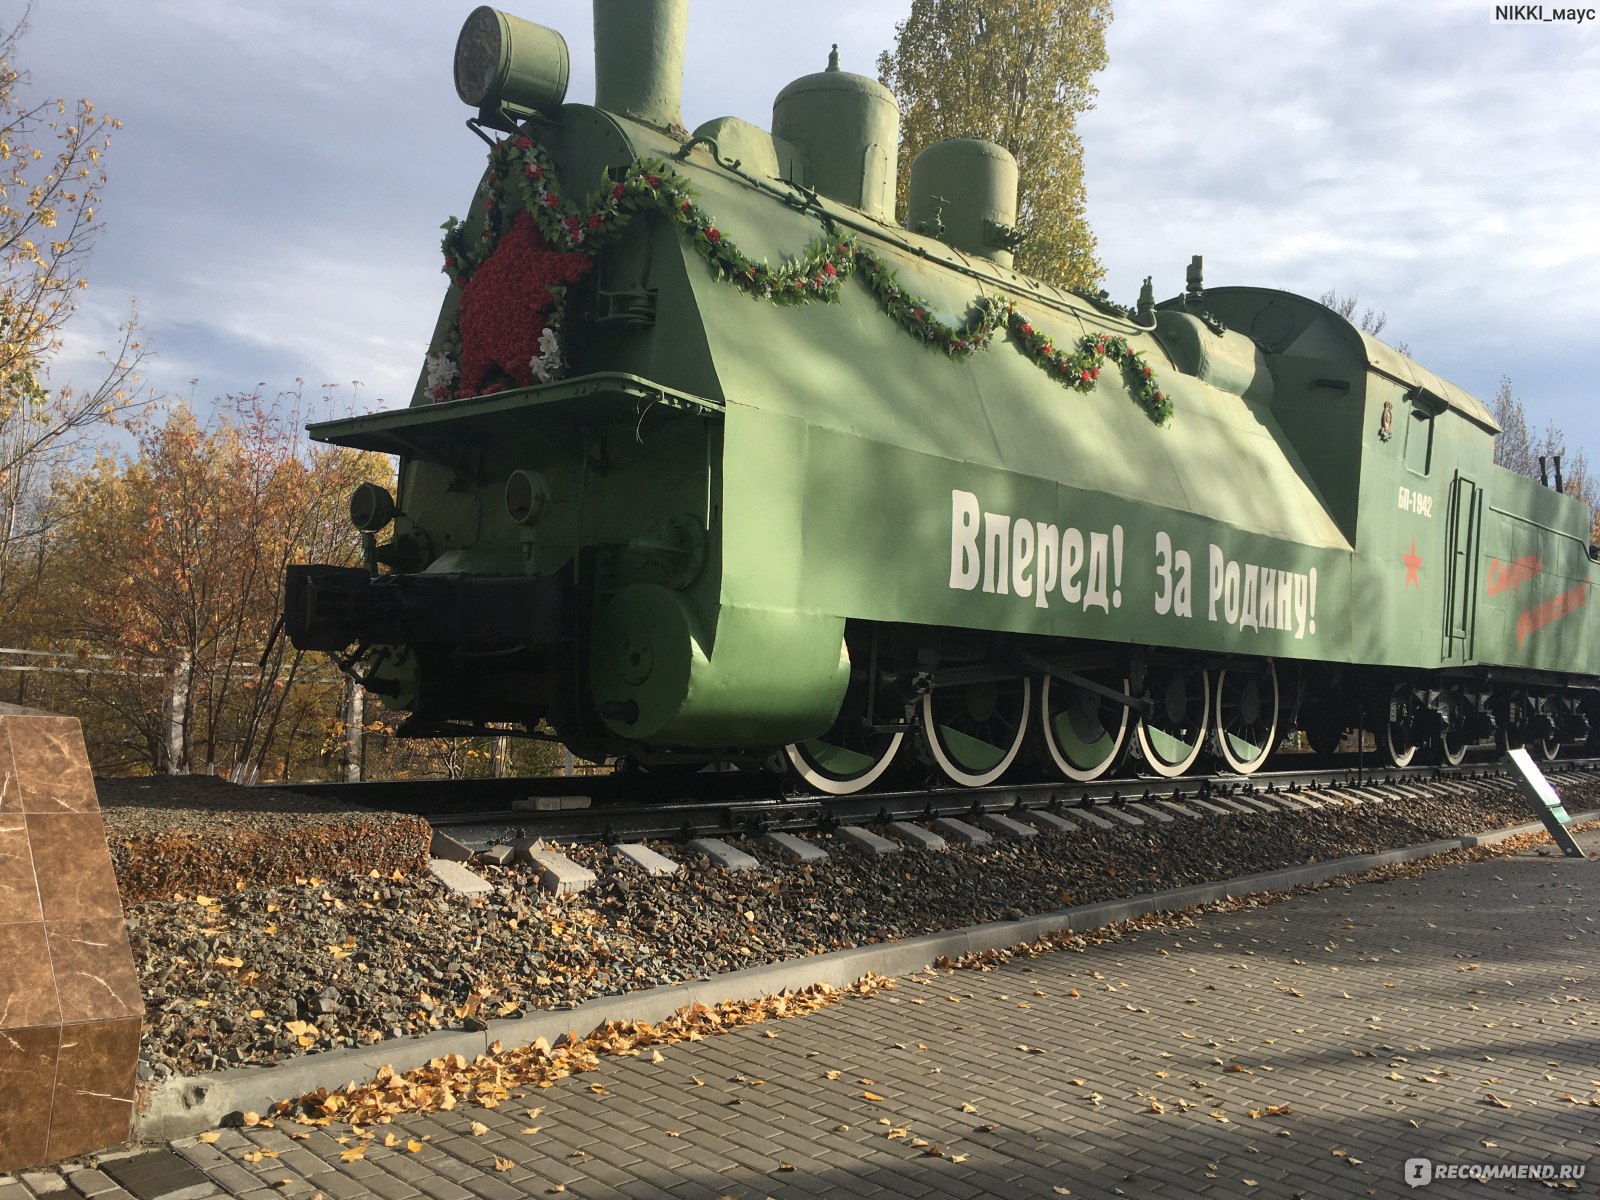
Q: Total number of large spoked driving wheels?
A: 5